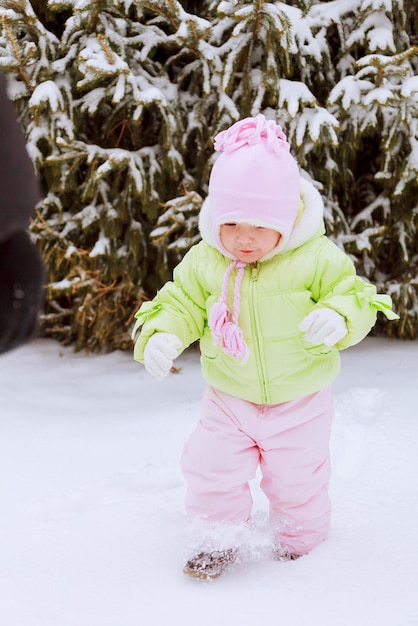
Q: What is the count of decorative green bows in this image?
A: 2